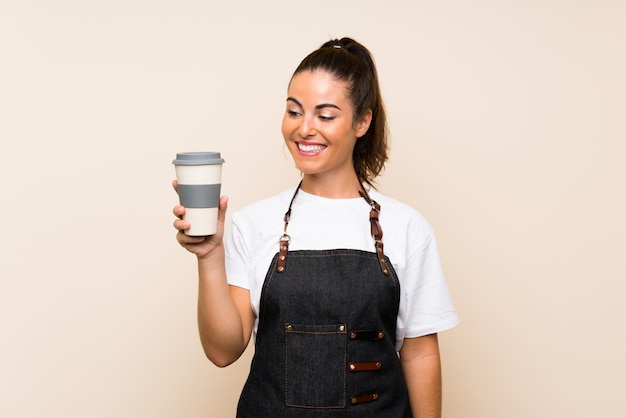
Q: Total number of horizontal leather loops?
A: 3